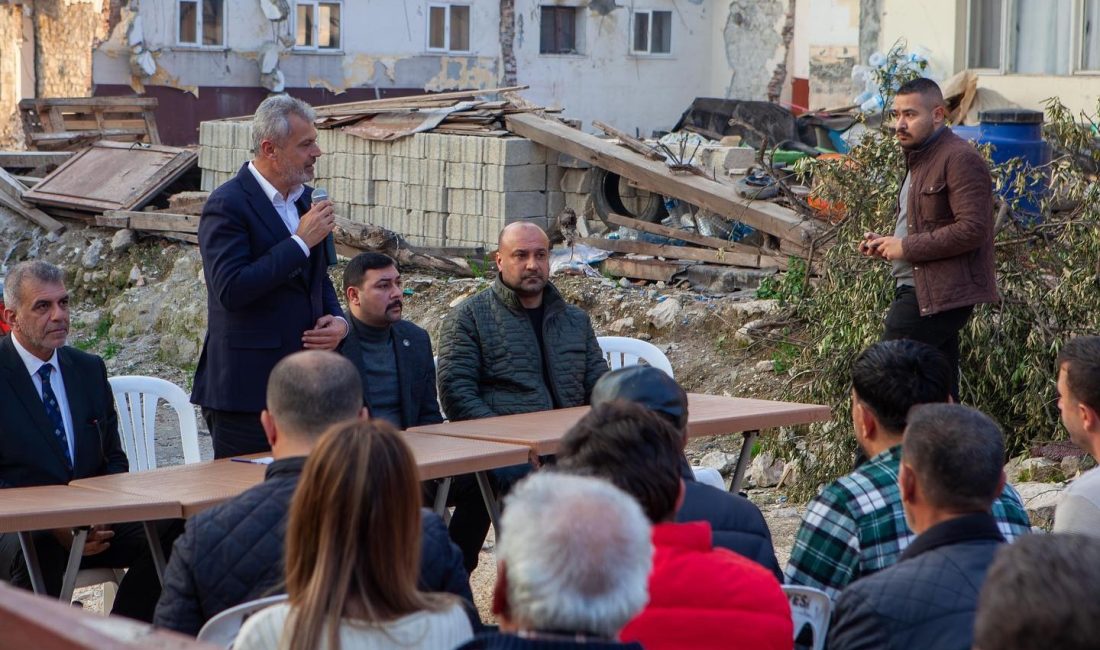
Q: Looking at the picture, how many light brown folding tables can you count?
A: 3